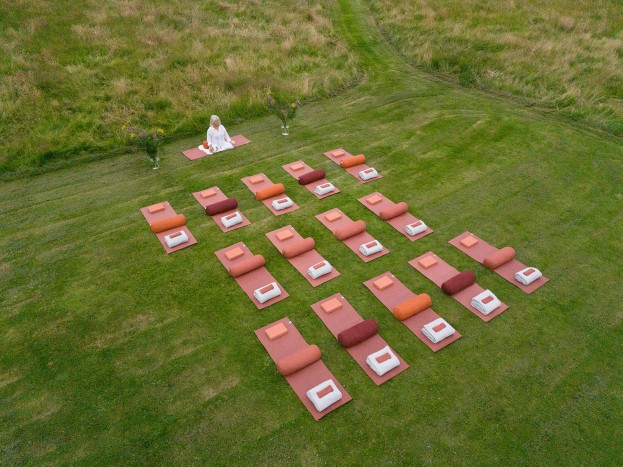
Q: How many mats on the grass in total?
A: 15